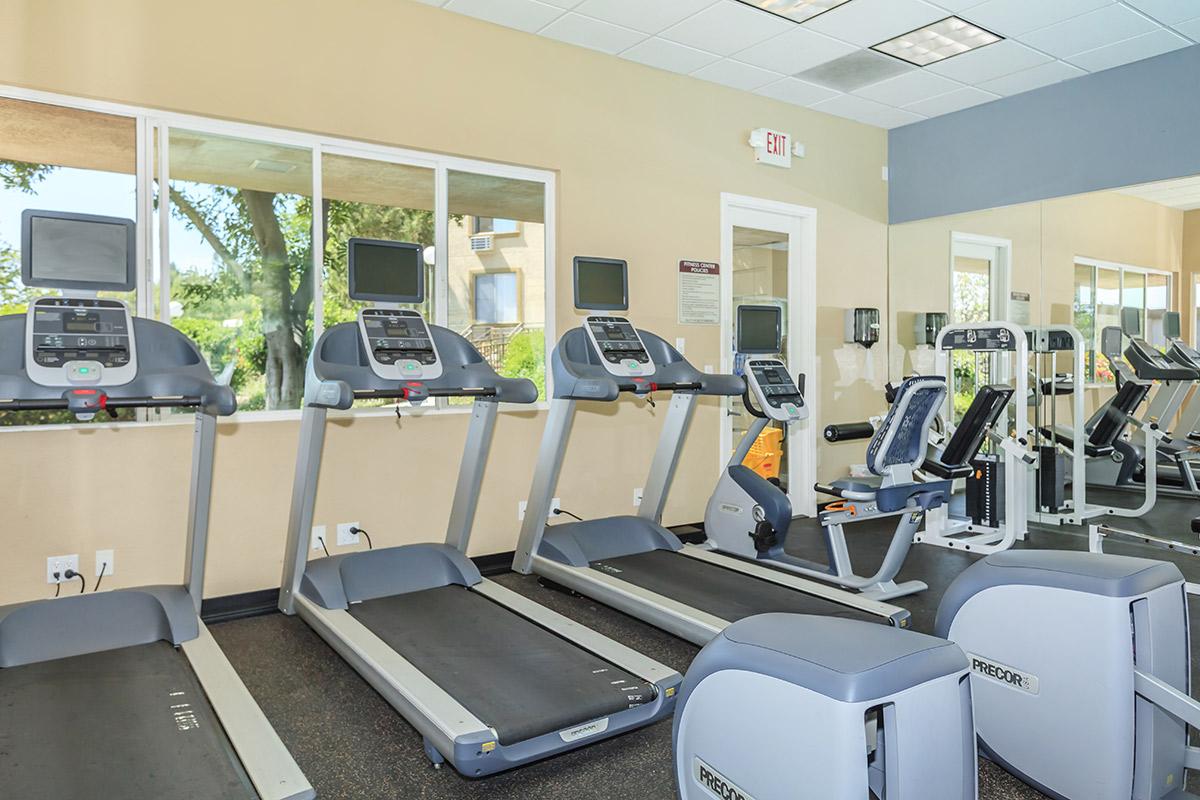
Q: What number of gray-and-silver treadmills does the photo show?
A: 3